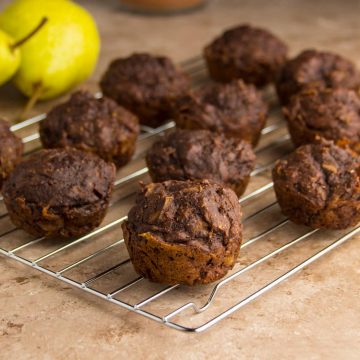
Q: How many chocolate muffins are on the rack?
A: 11